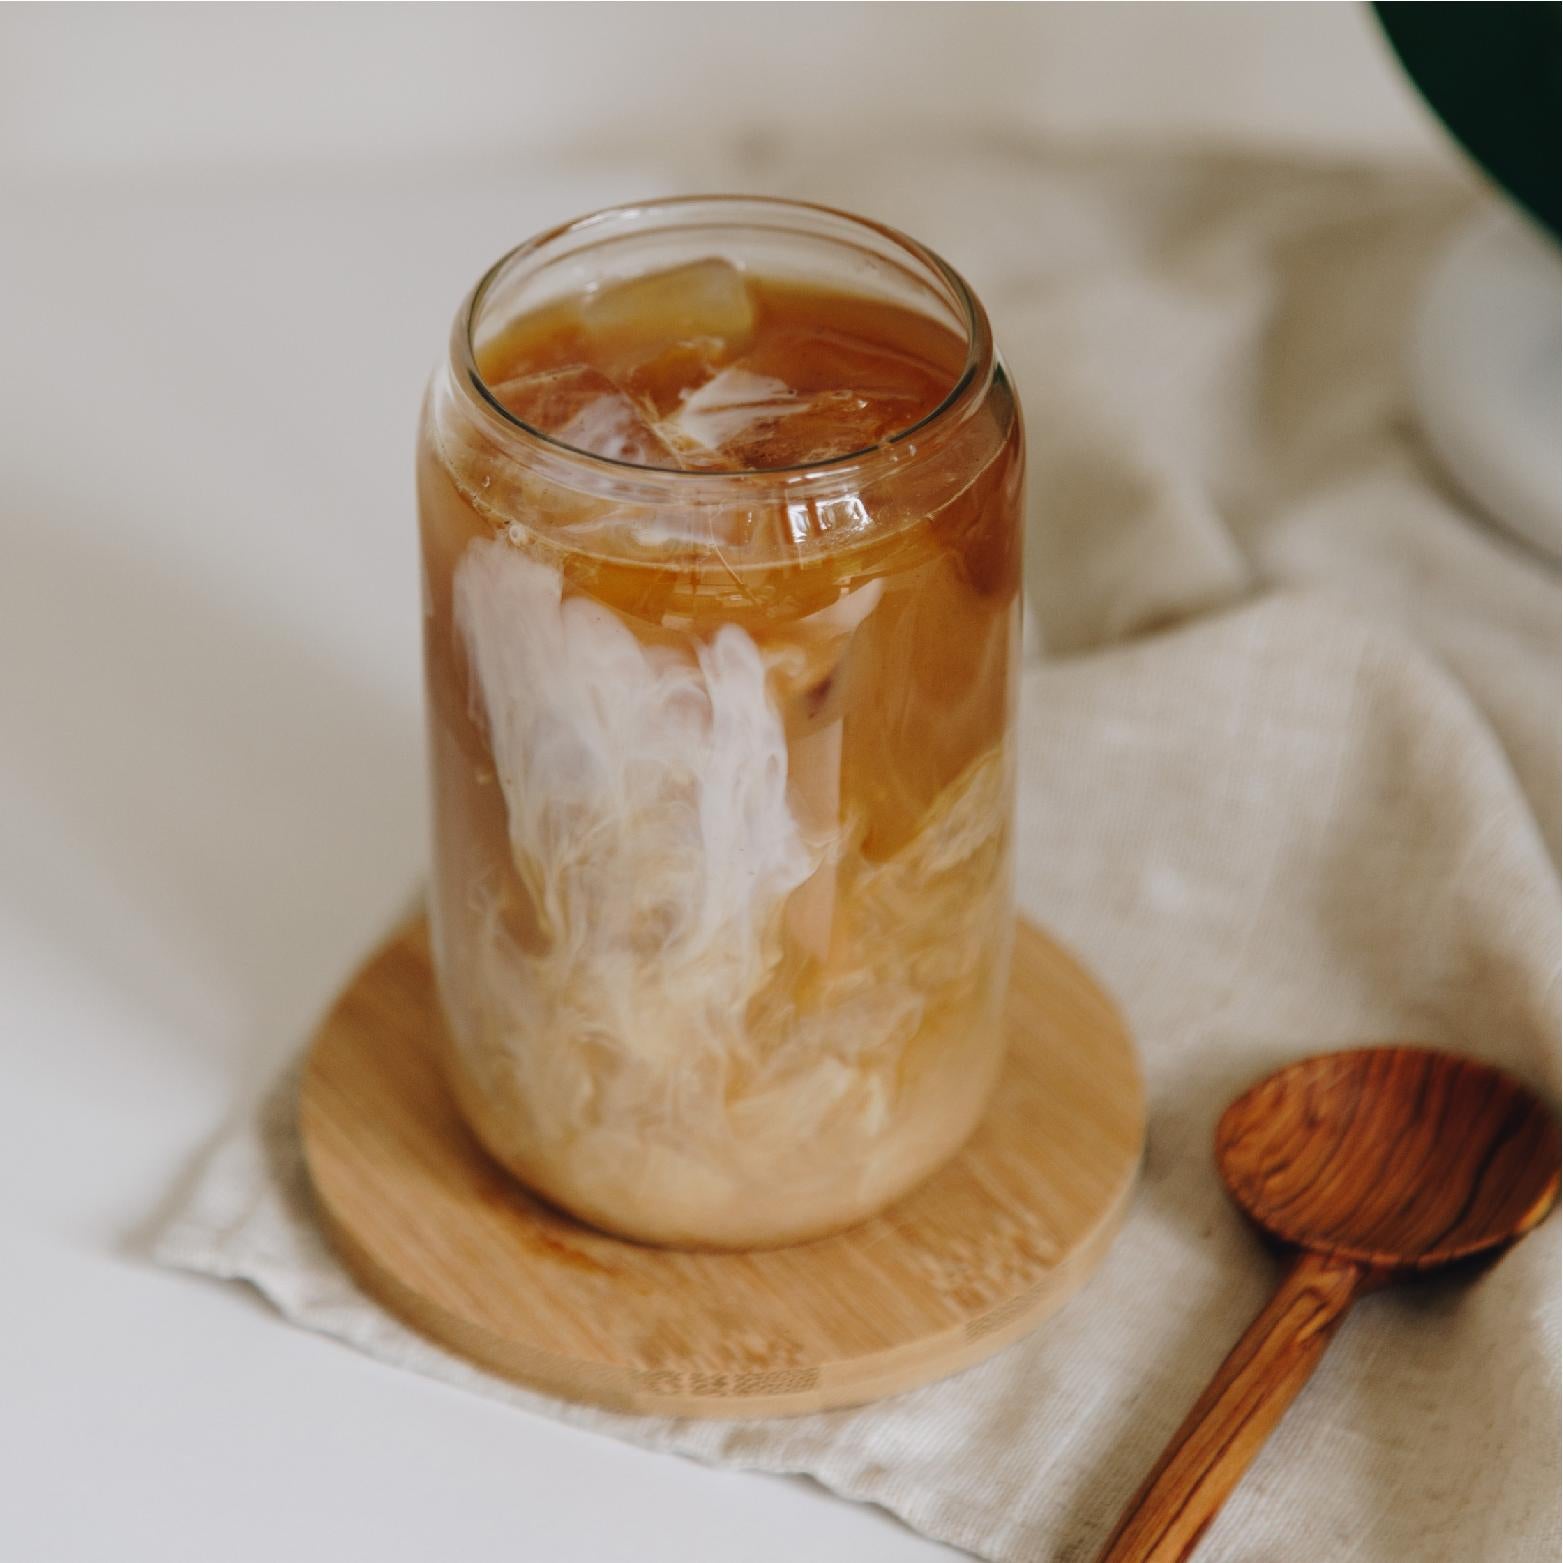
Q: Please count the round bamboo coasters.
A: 1